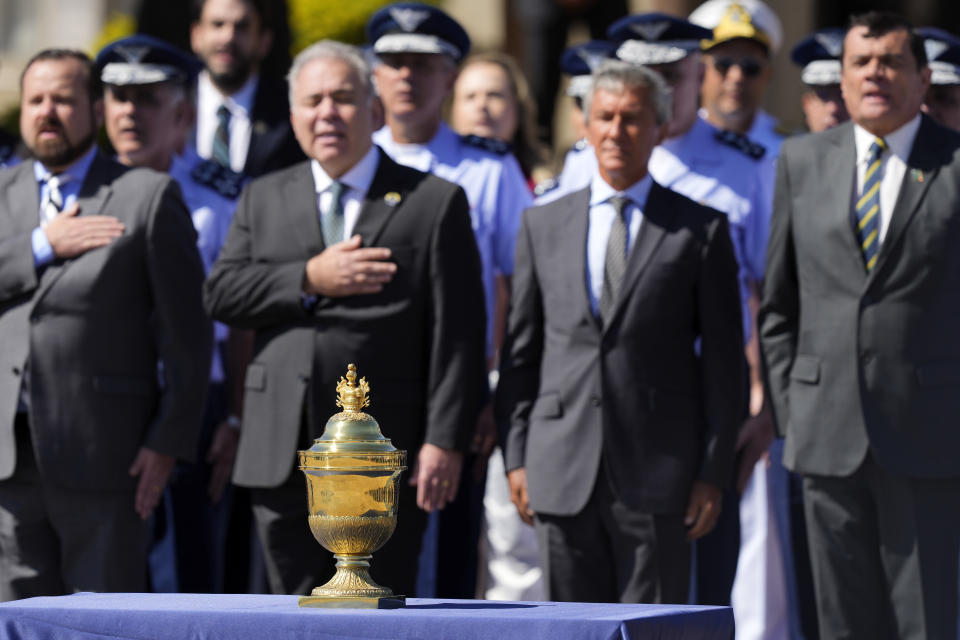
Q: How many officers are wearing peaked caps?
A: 7